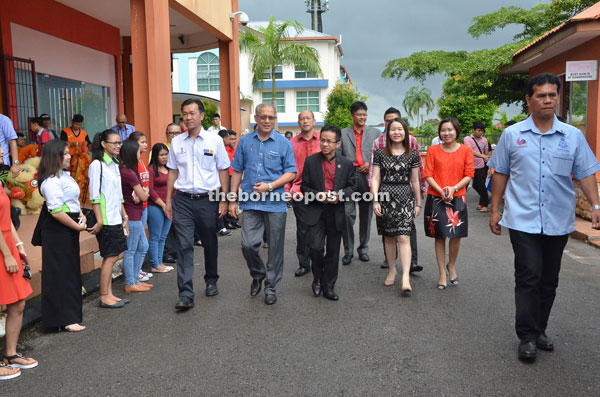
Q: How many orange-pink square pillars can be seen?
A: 2